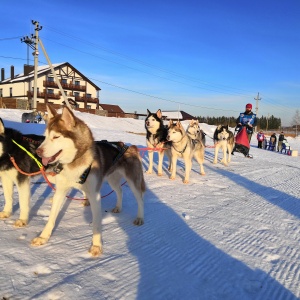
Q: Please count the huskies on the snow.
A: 6